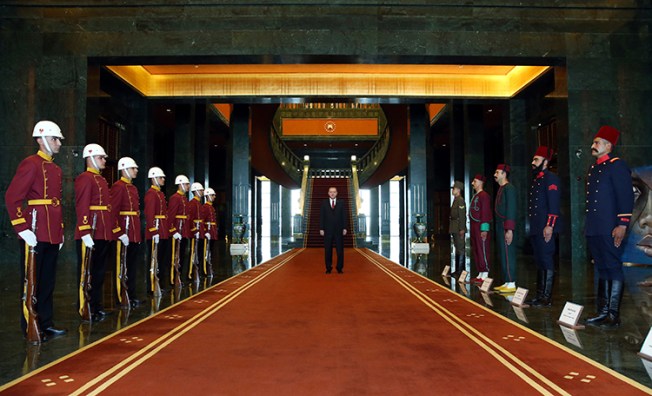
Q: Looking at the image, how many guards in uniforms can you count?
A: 12